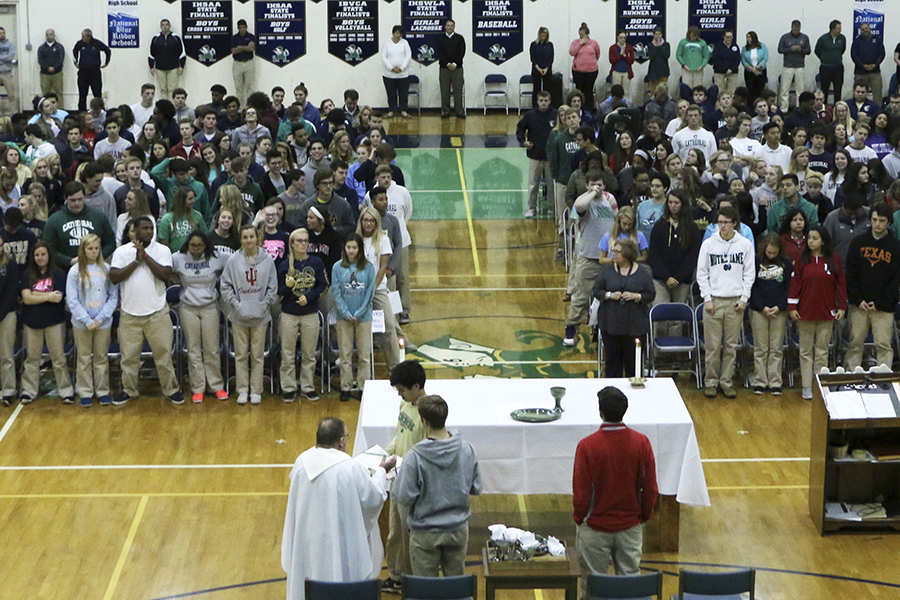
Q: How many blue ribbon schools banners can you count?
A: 2